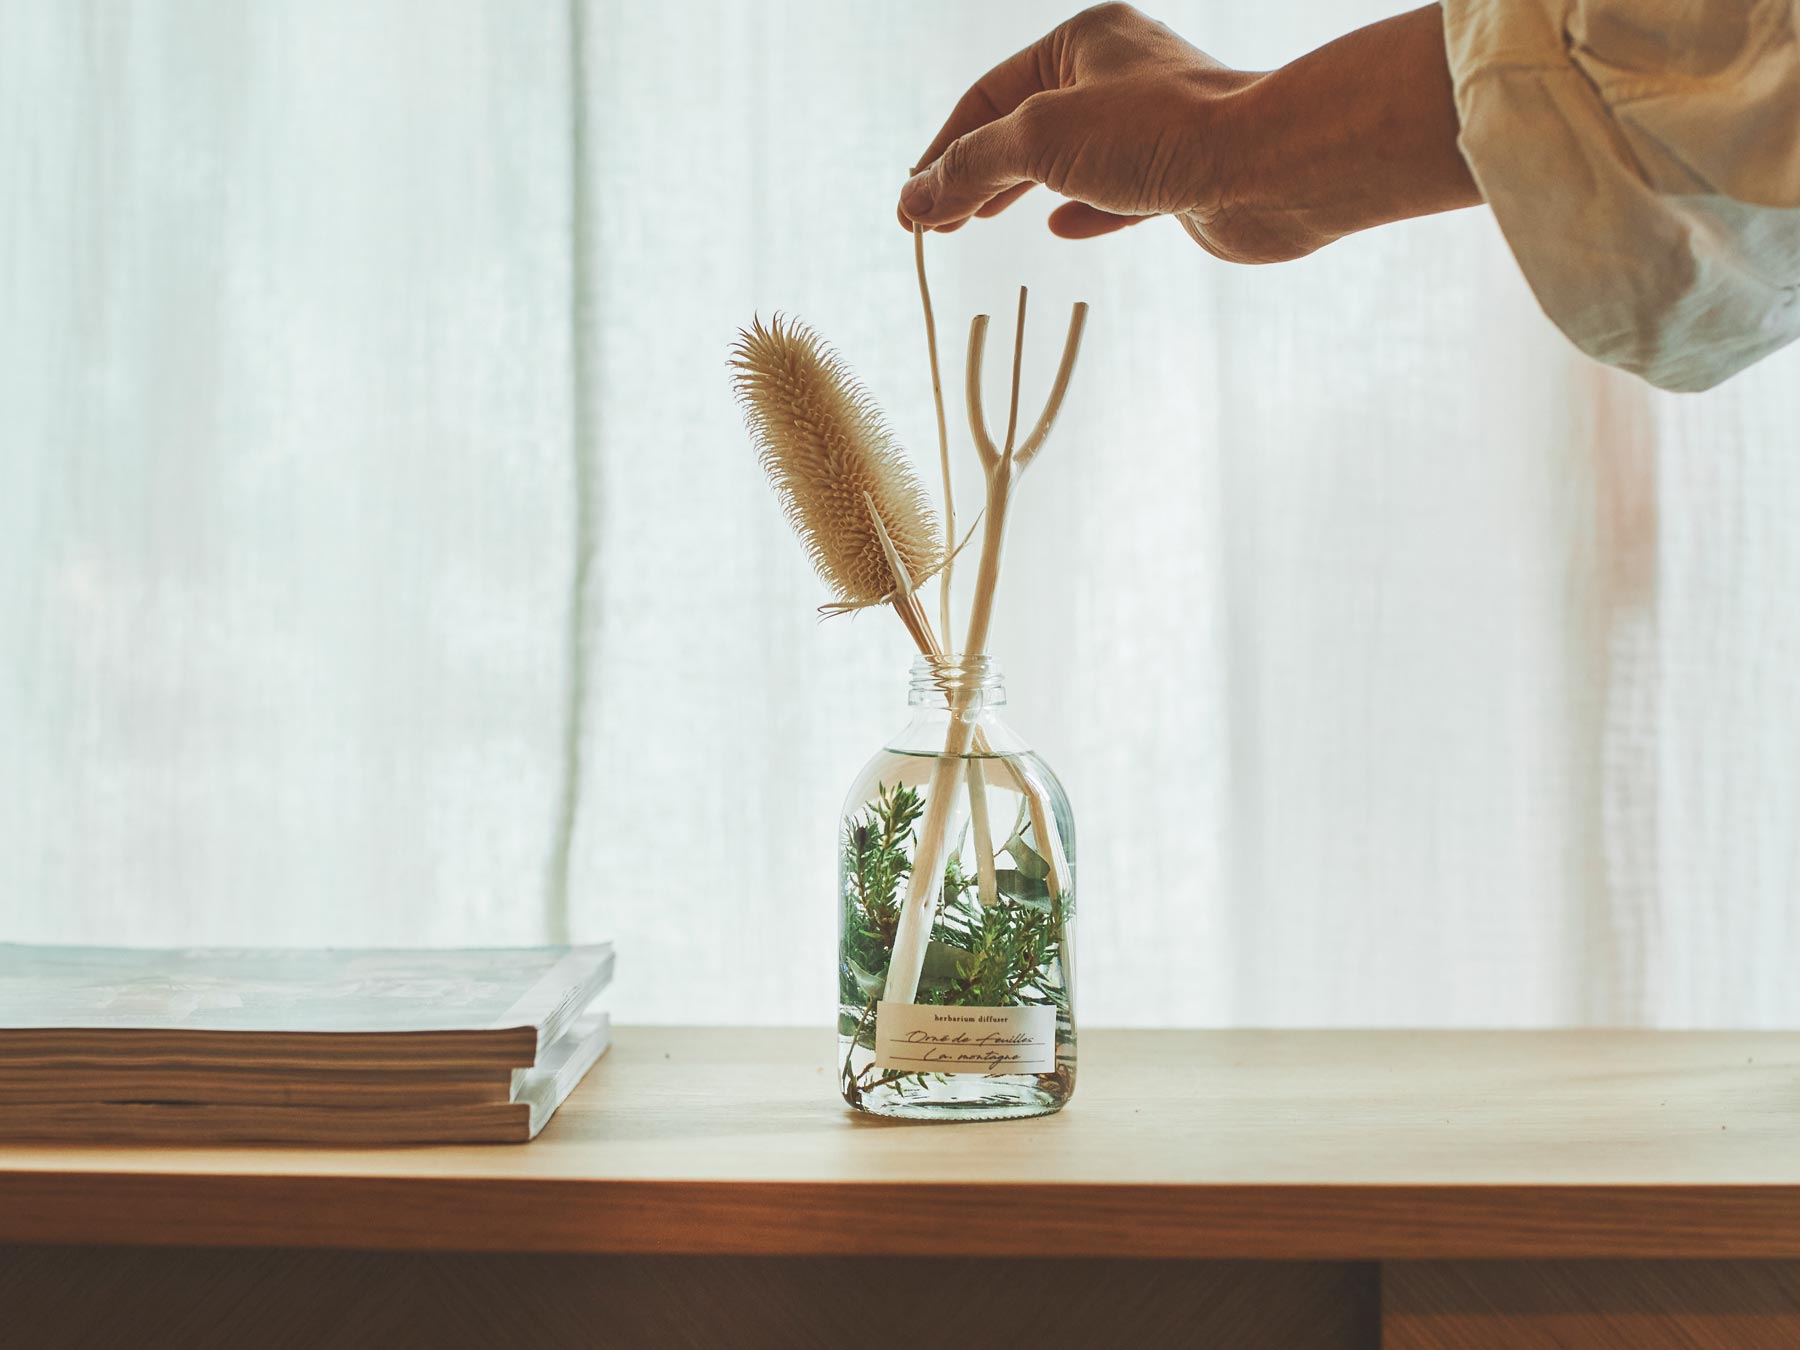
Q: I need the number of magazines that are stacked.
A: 3